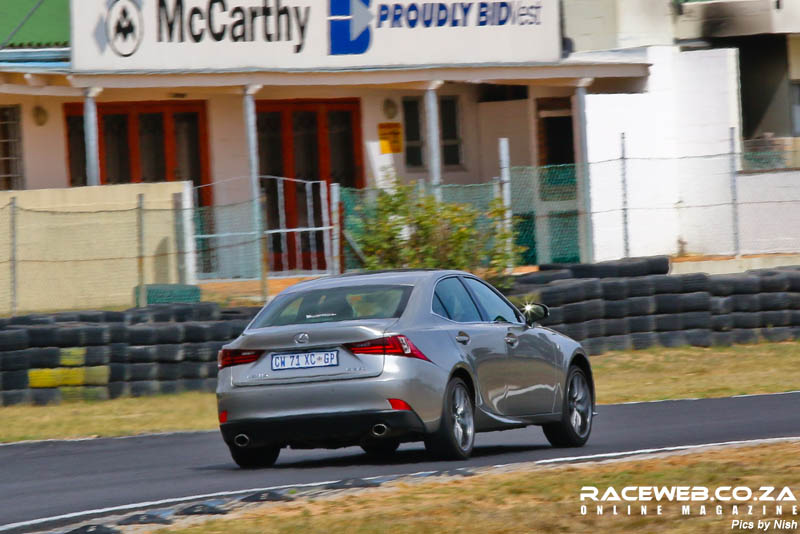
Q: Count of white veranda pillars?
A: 4